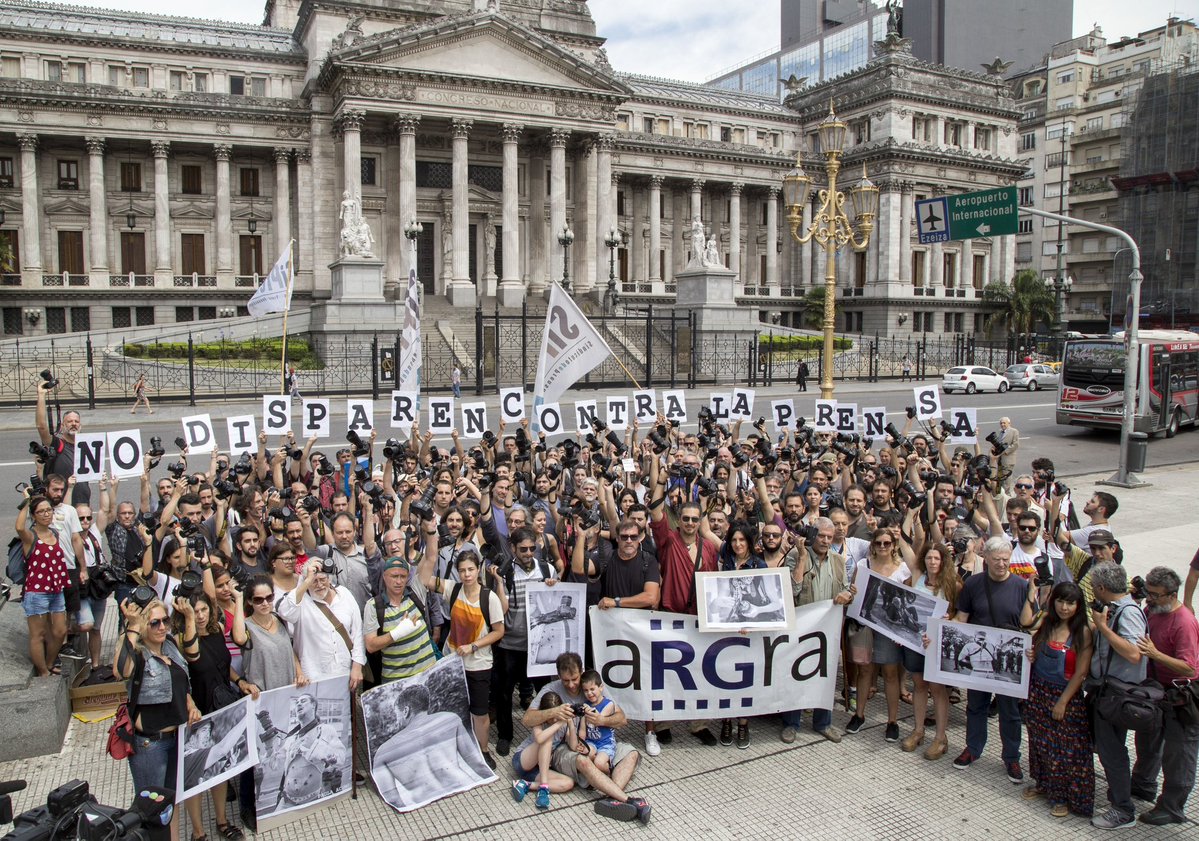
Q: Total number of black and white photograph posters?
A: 7